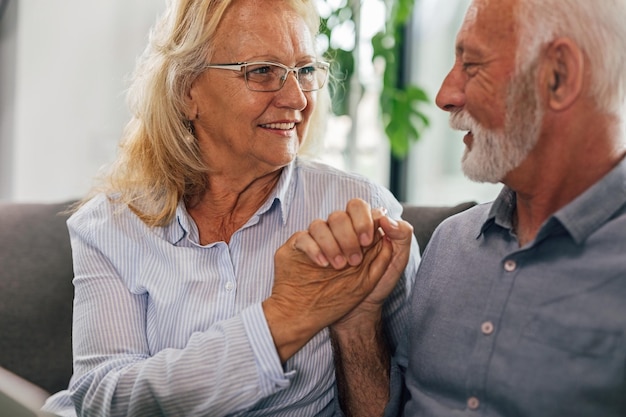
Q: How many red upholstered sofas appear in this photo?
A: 0